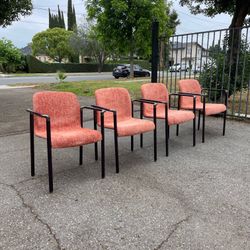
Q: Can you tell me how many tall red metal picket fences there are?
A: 0